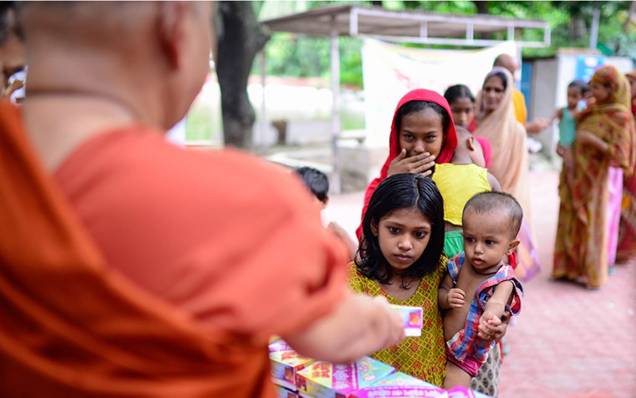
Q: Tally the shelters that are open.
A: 1